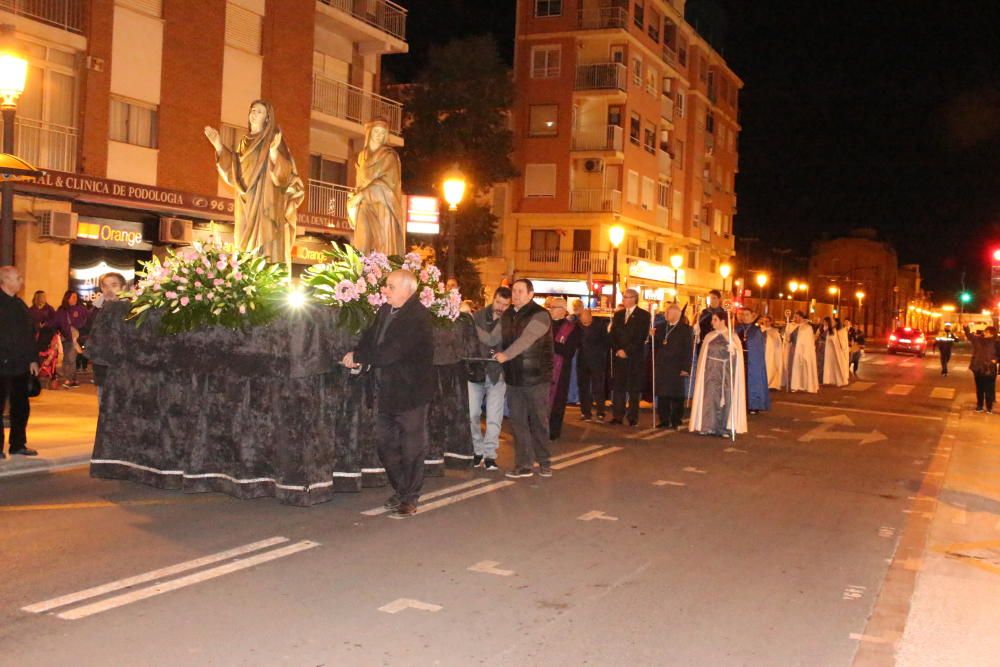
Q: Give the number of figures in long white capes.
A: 5